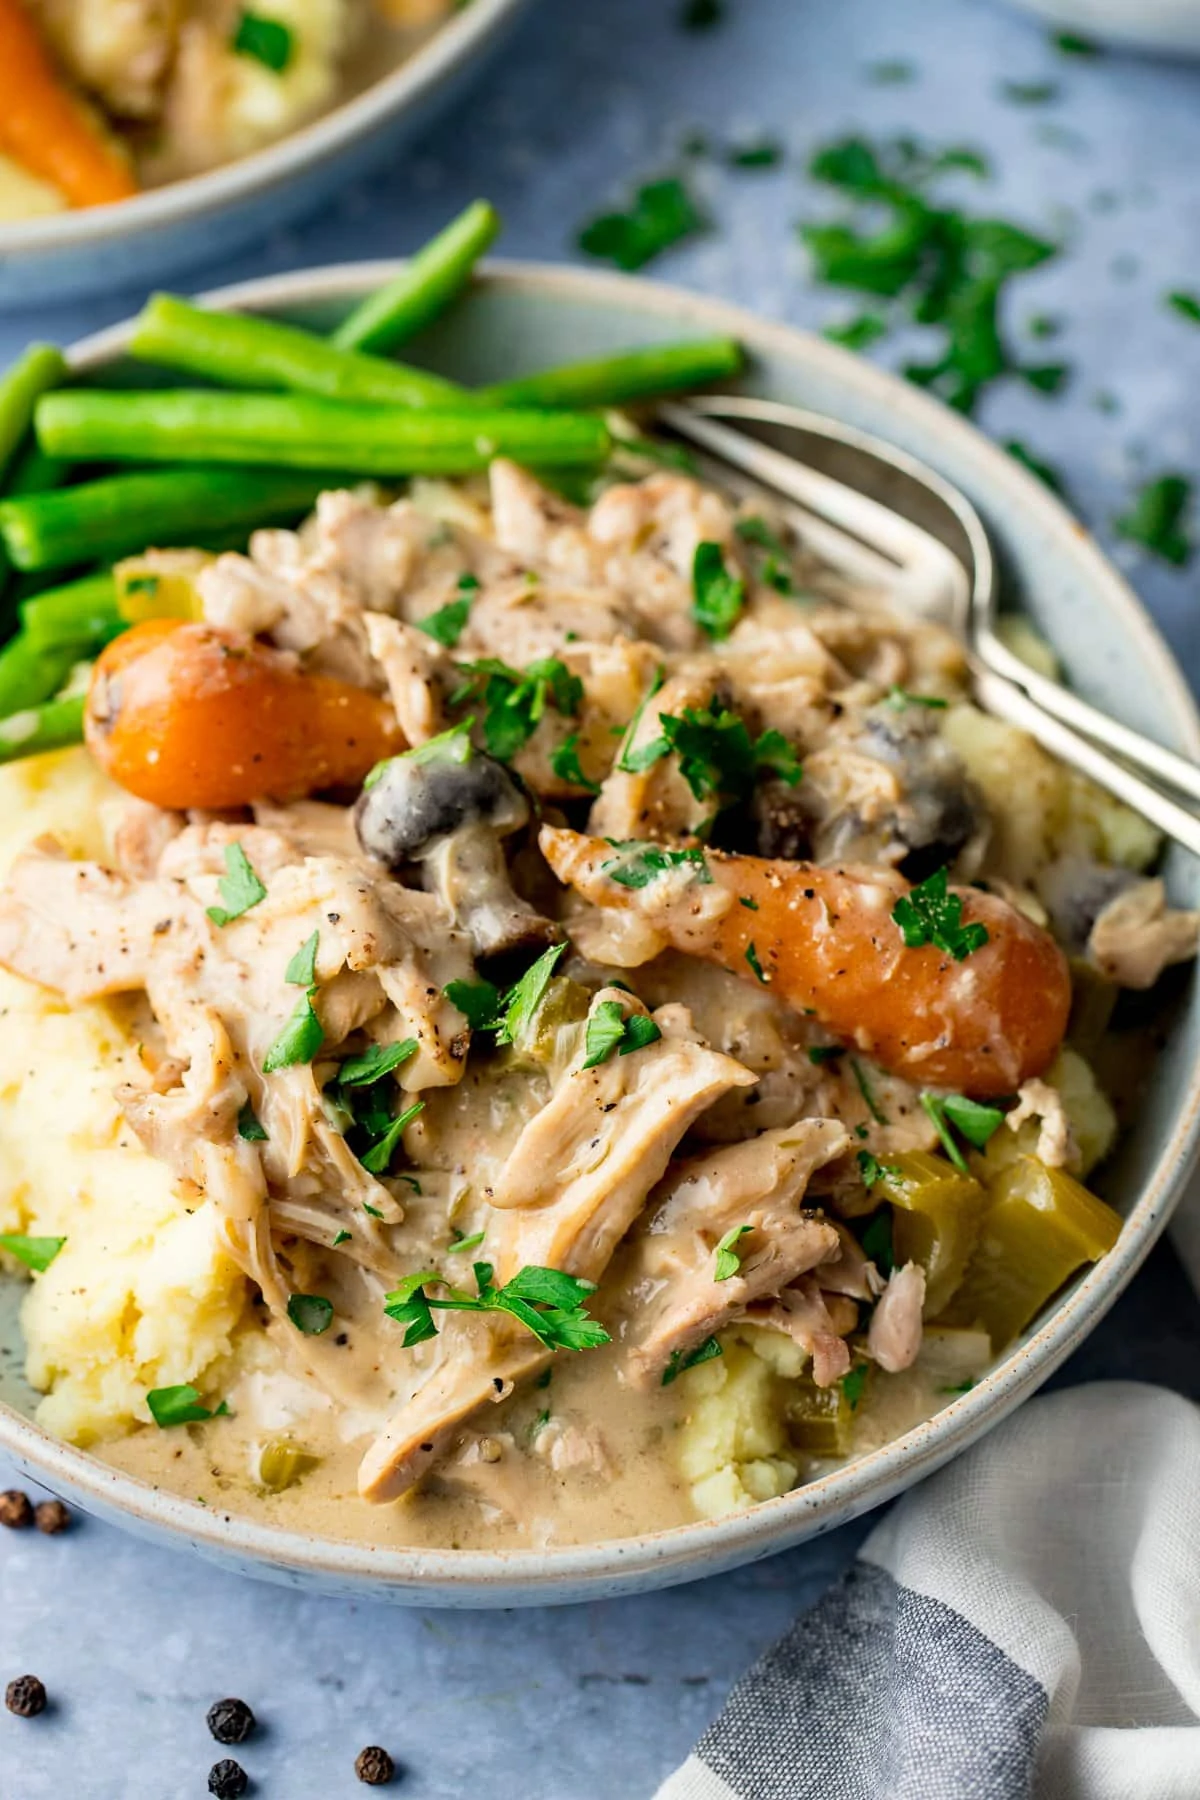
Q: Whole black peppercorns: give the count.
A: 6